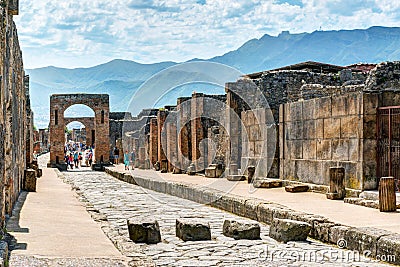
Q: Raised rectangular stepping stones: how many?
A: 4